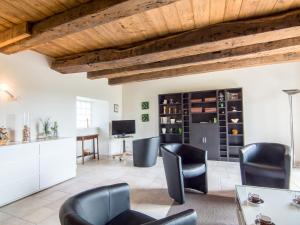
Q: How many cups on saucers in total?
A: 3